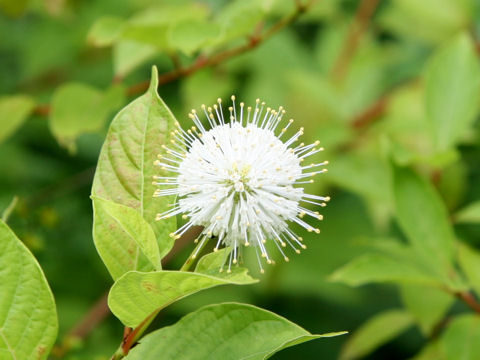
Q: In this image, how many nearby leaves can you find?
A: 5